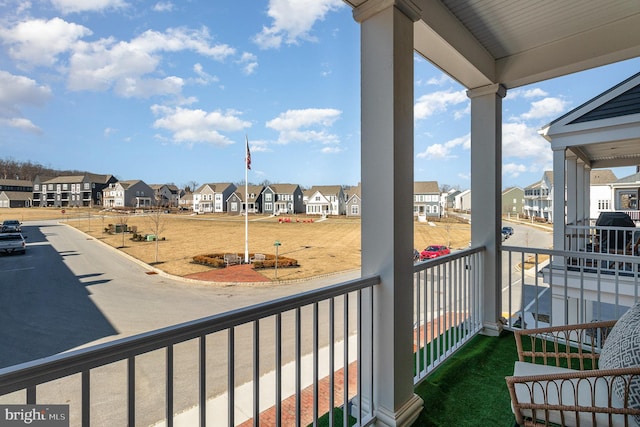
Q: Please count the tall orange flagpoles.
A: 0